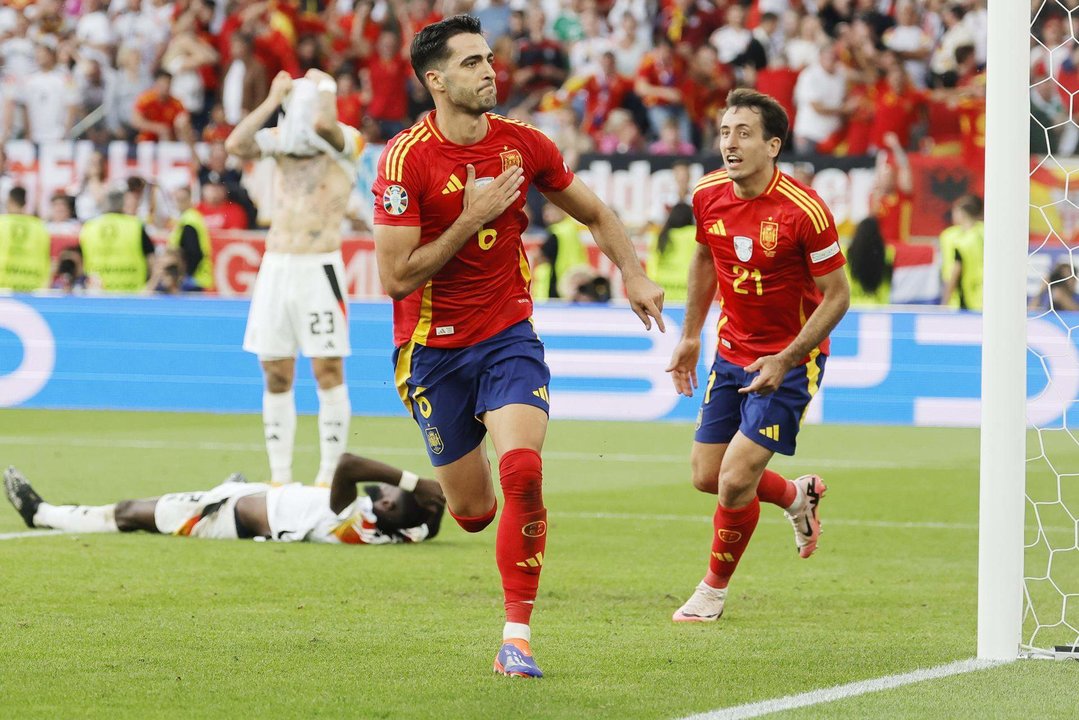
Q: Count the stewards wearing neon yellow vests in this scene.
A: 7